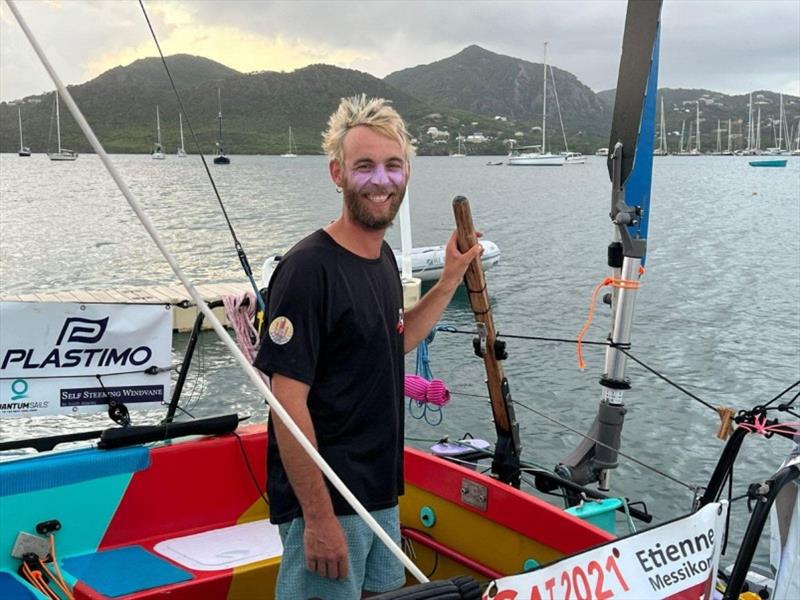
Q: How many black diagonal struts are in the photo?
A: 3